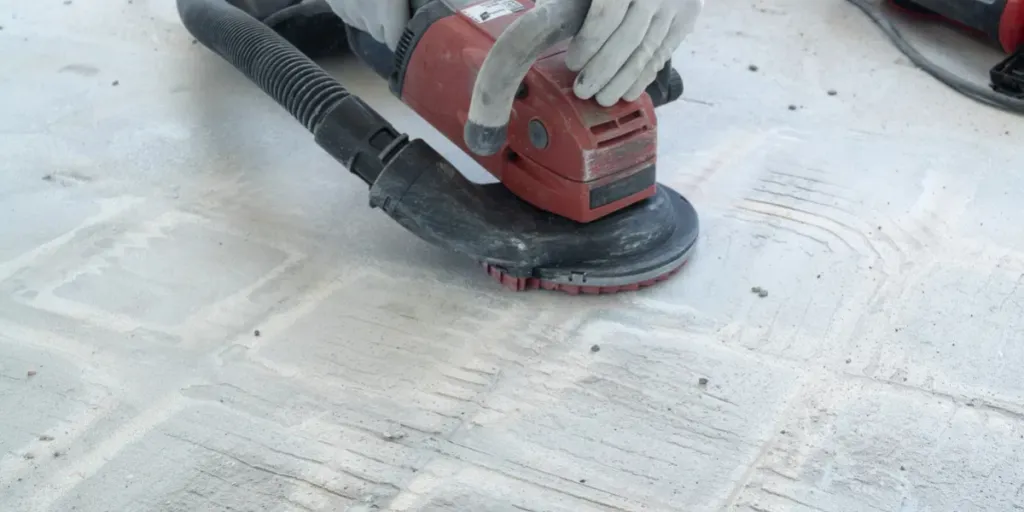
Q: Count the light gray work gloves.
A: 2